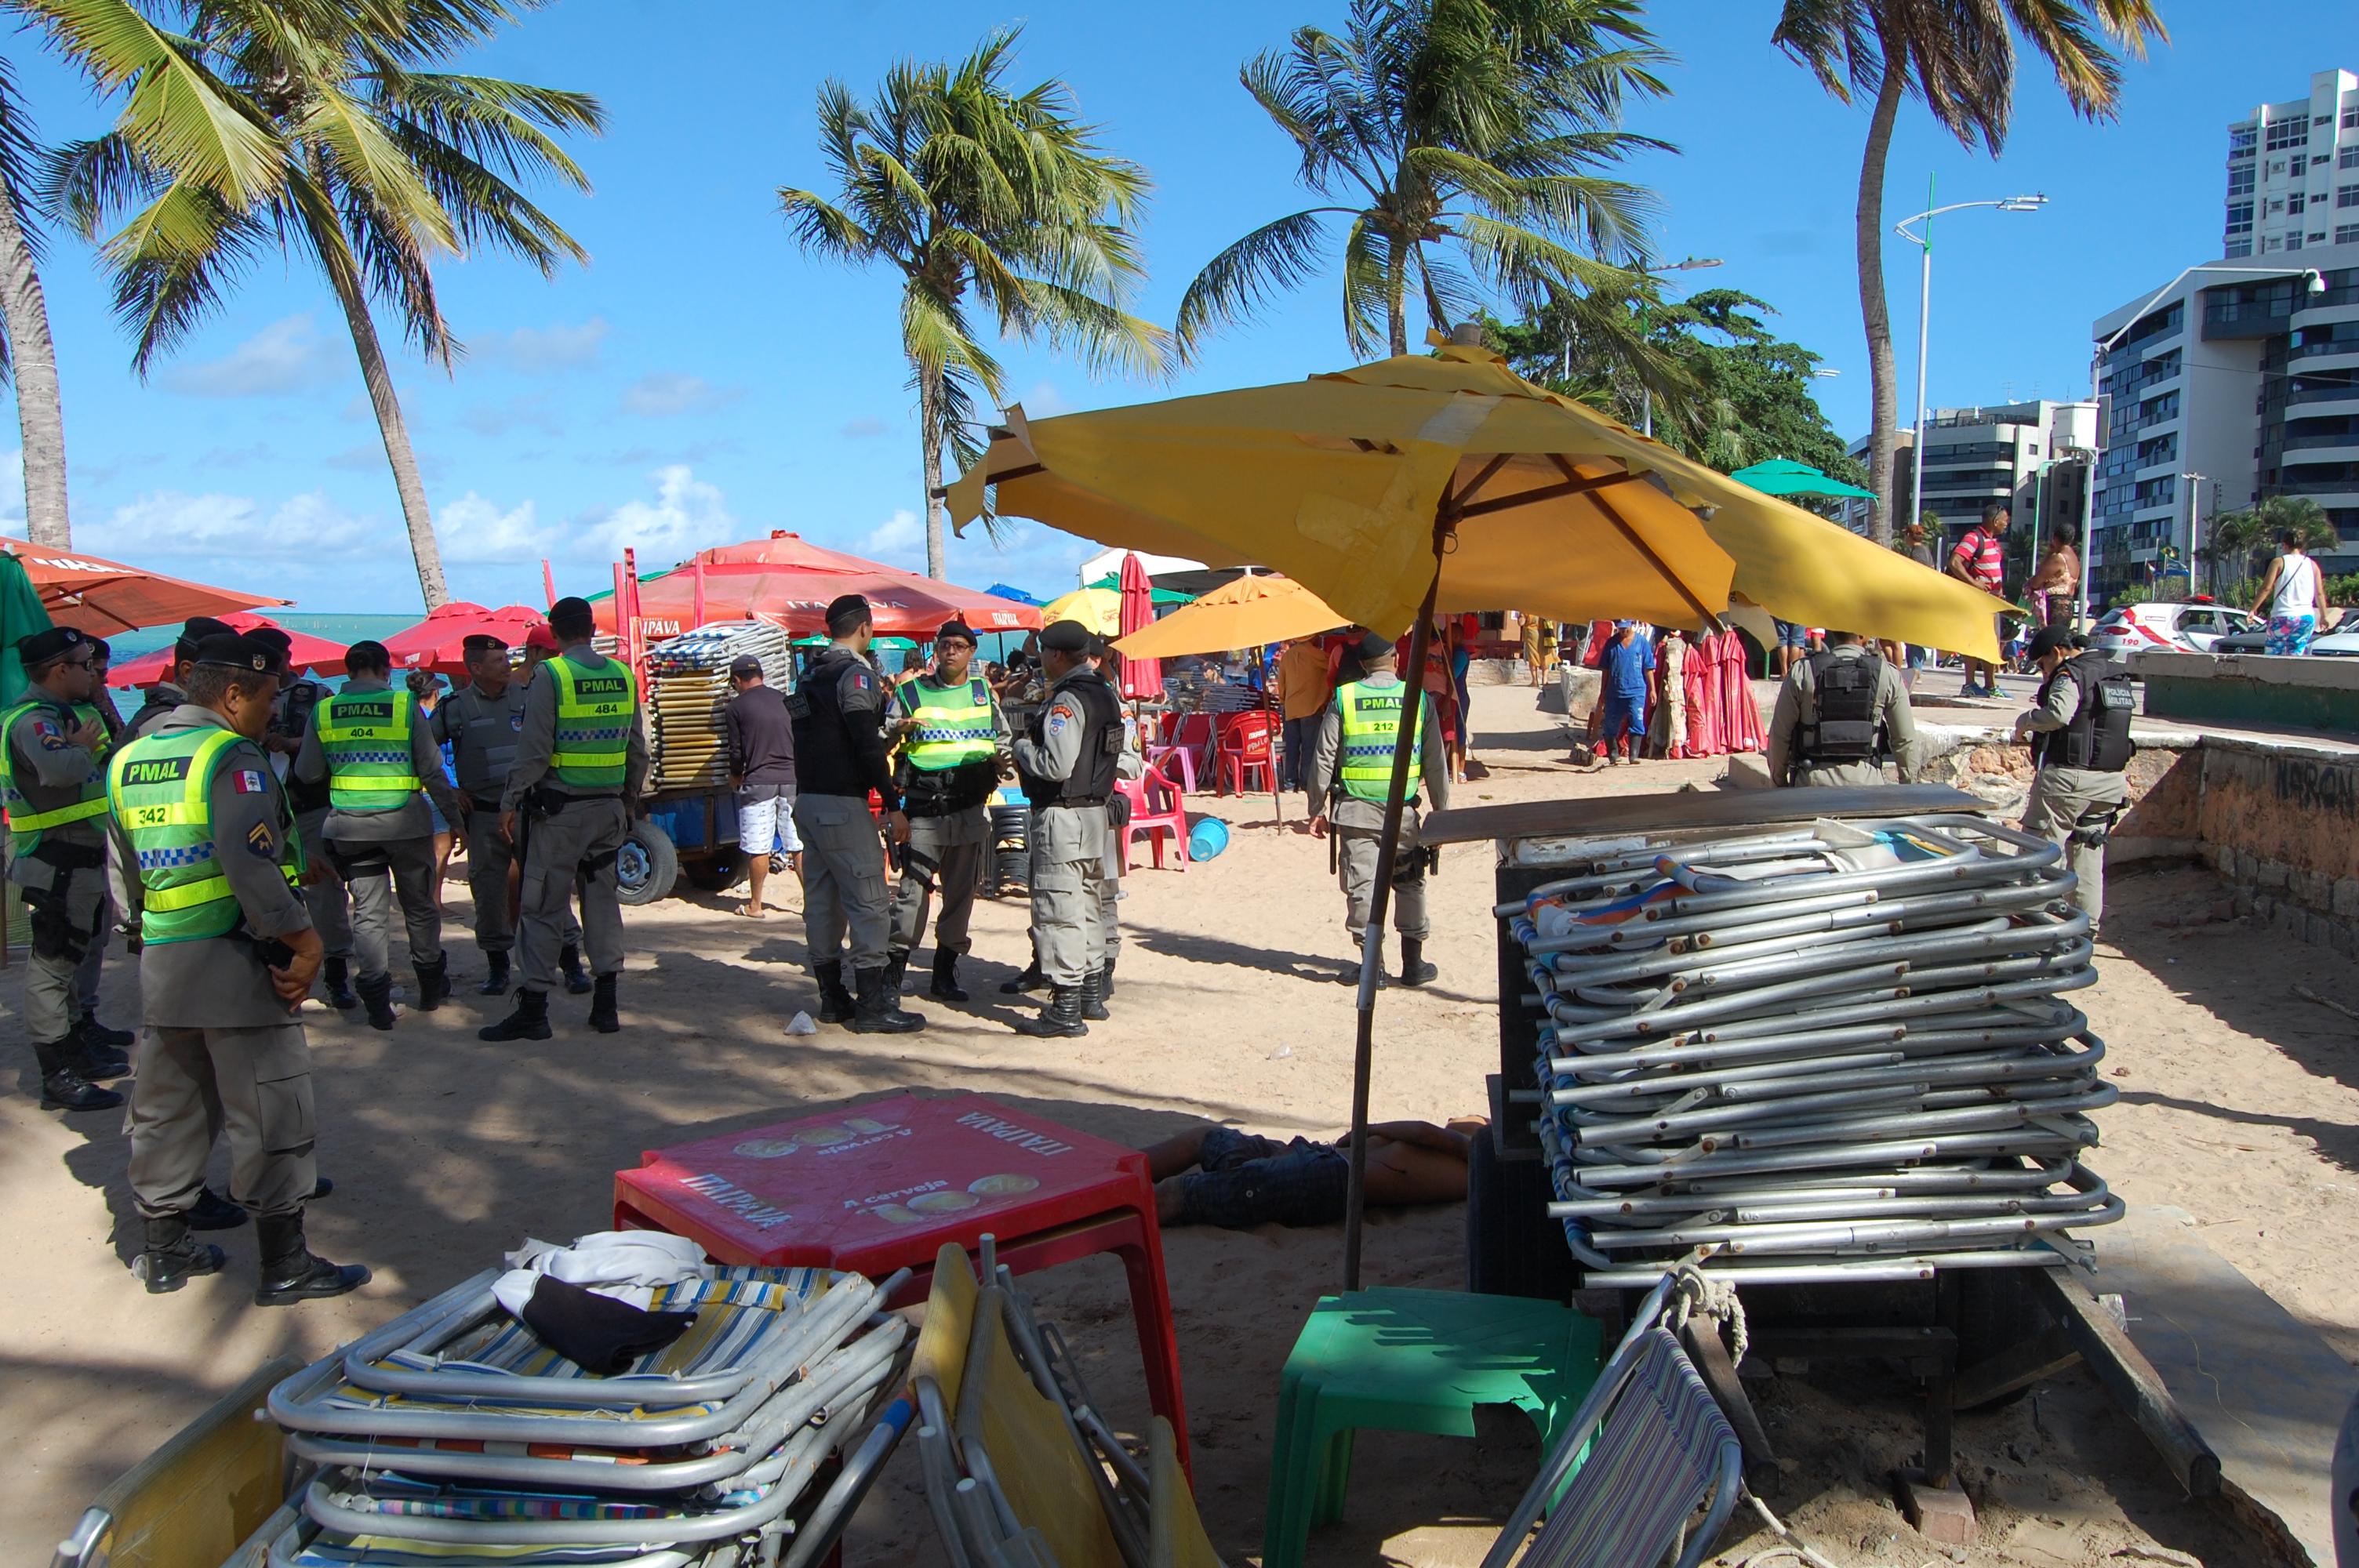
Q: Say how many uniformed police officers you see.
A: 15